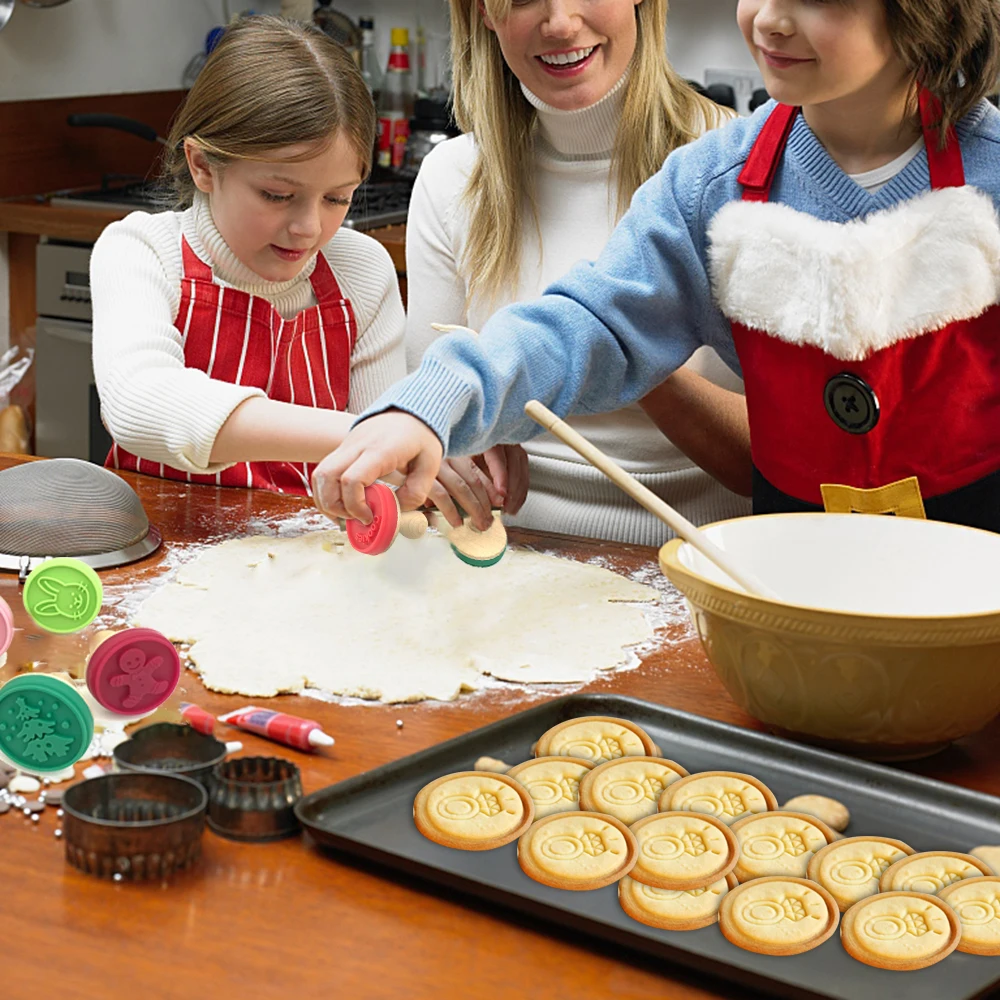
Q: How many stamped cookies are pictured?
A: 14